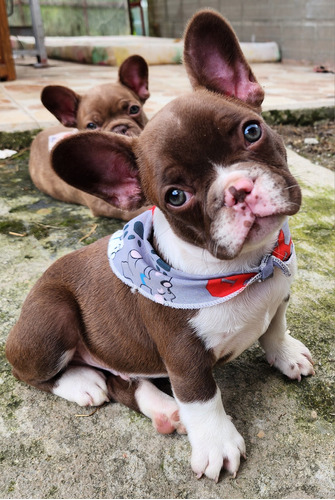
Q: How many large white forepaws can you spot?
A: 2